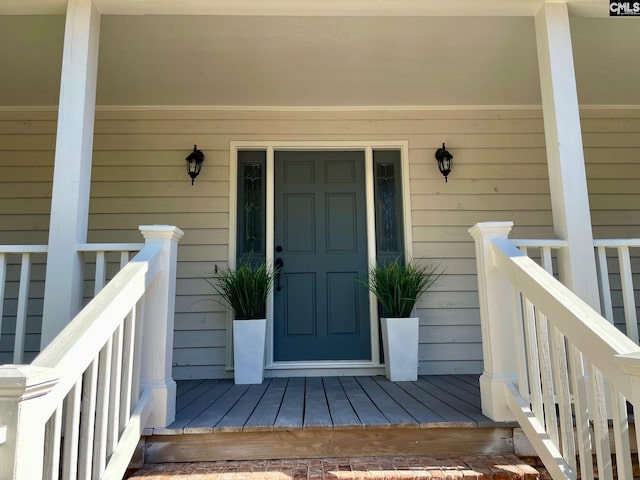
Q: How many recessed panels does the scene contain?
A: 6